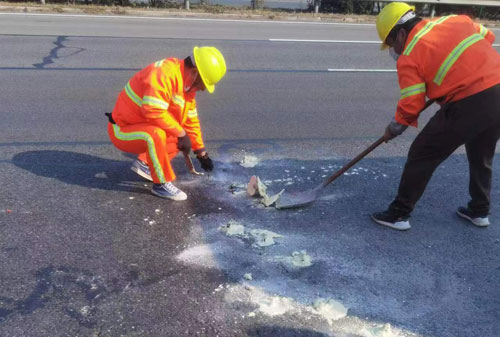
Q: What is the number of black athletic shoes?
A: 2